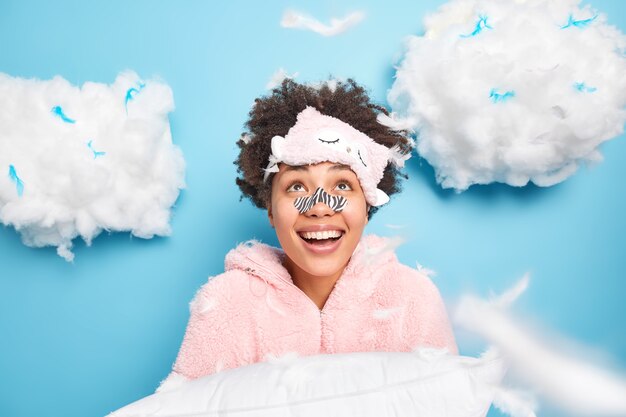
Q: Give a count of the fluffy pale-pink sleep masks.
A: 1